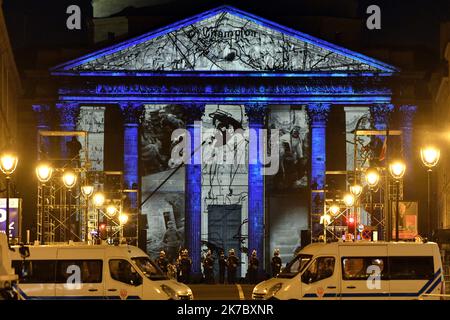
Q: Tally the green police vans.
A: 0